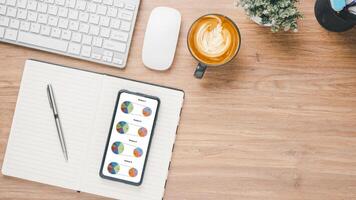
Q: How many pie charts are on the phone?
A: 8